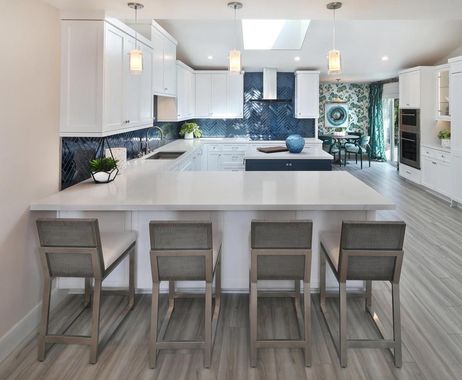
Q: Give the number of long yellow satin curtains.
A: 0